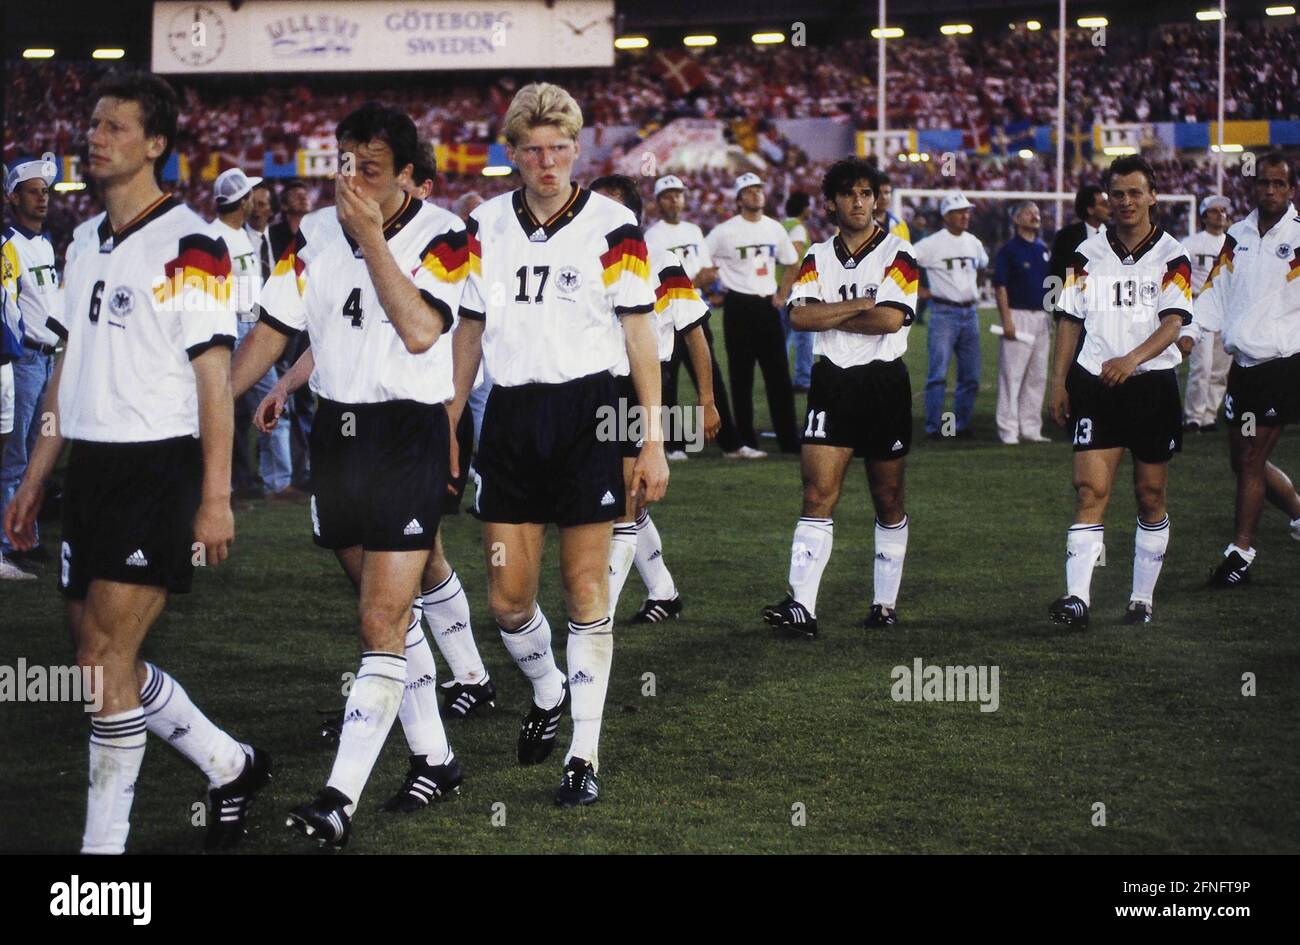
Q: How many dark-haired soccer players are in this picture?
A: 7